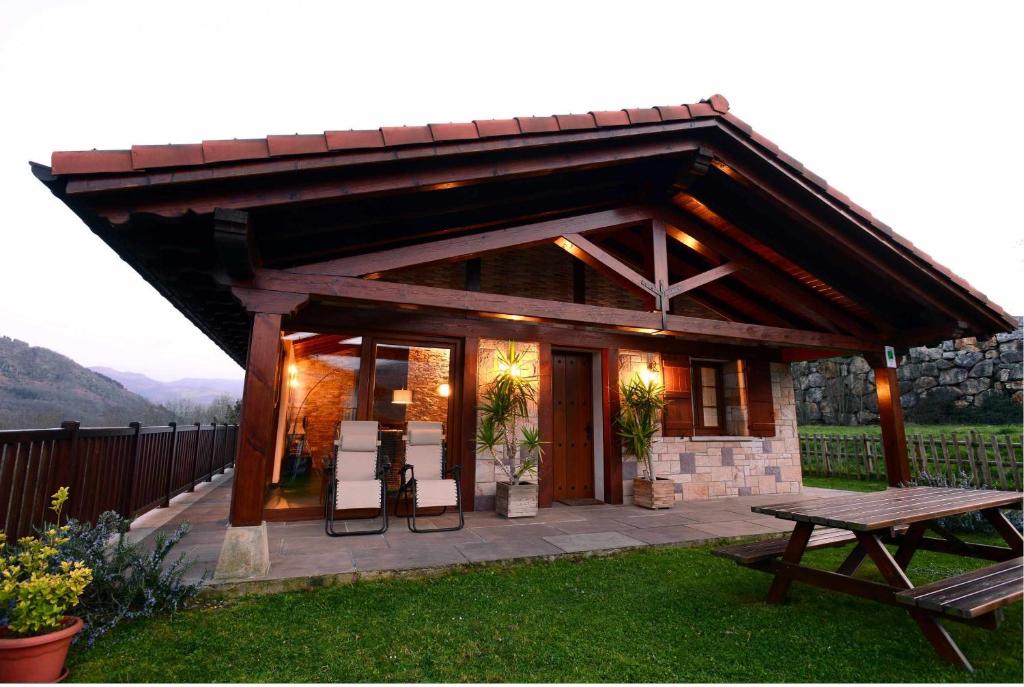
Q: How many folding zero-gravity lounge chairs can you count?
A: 2